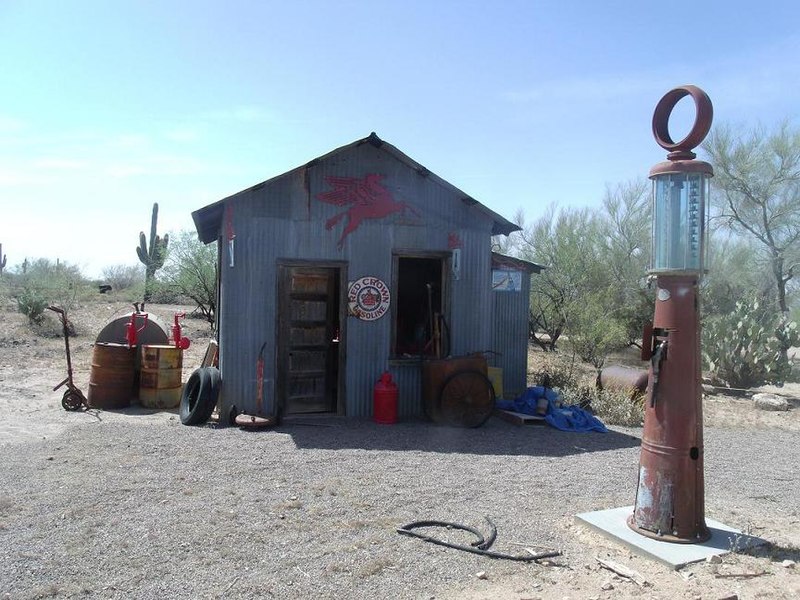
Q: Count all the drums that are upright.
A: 2